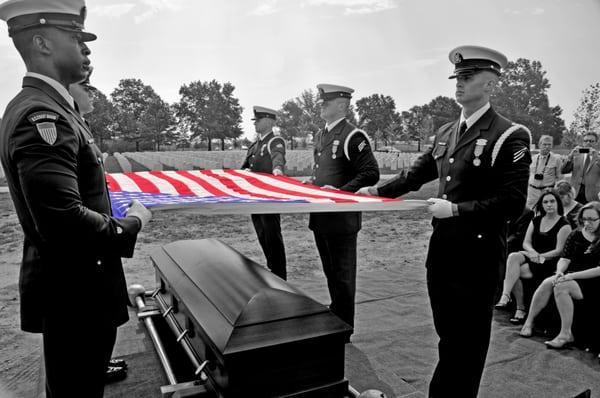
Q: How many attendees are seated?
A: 3